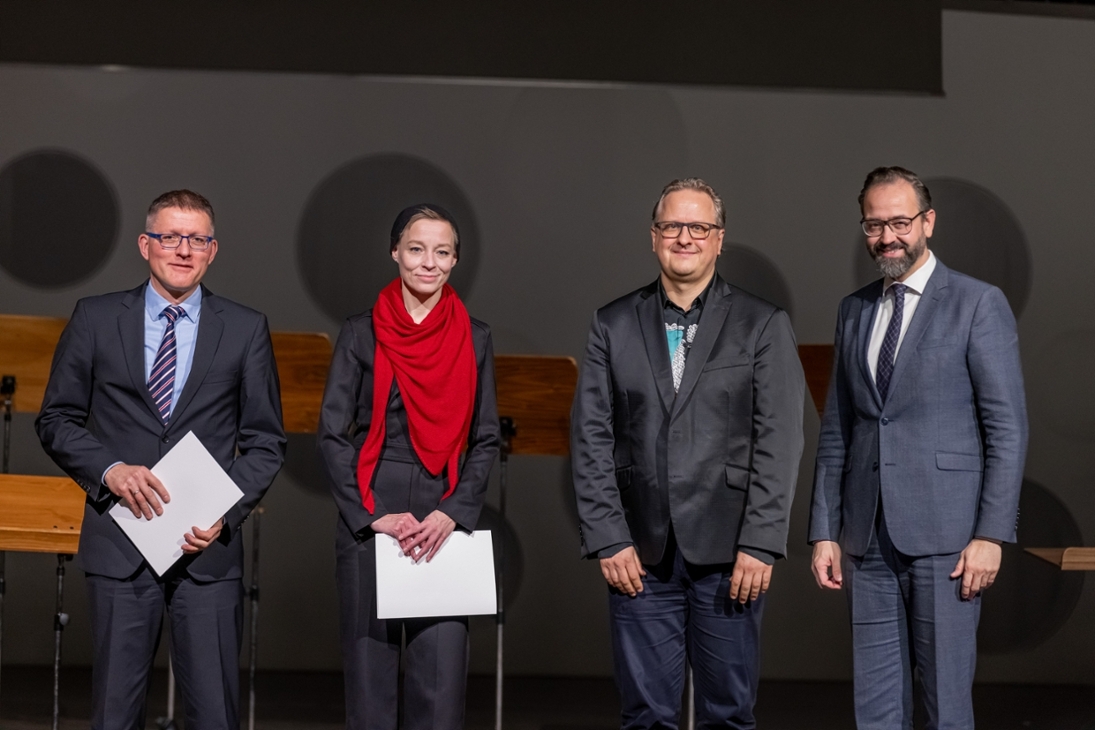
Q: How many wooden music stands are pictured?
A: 6